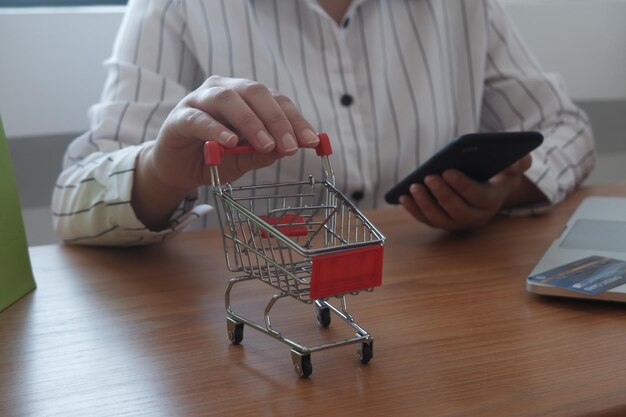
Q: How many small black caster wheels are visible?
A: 4